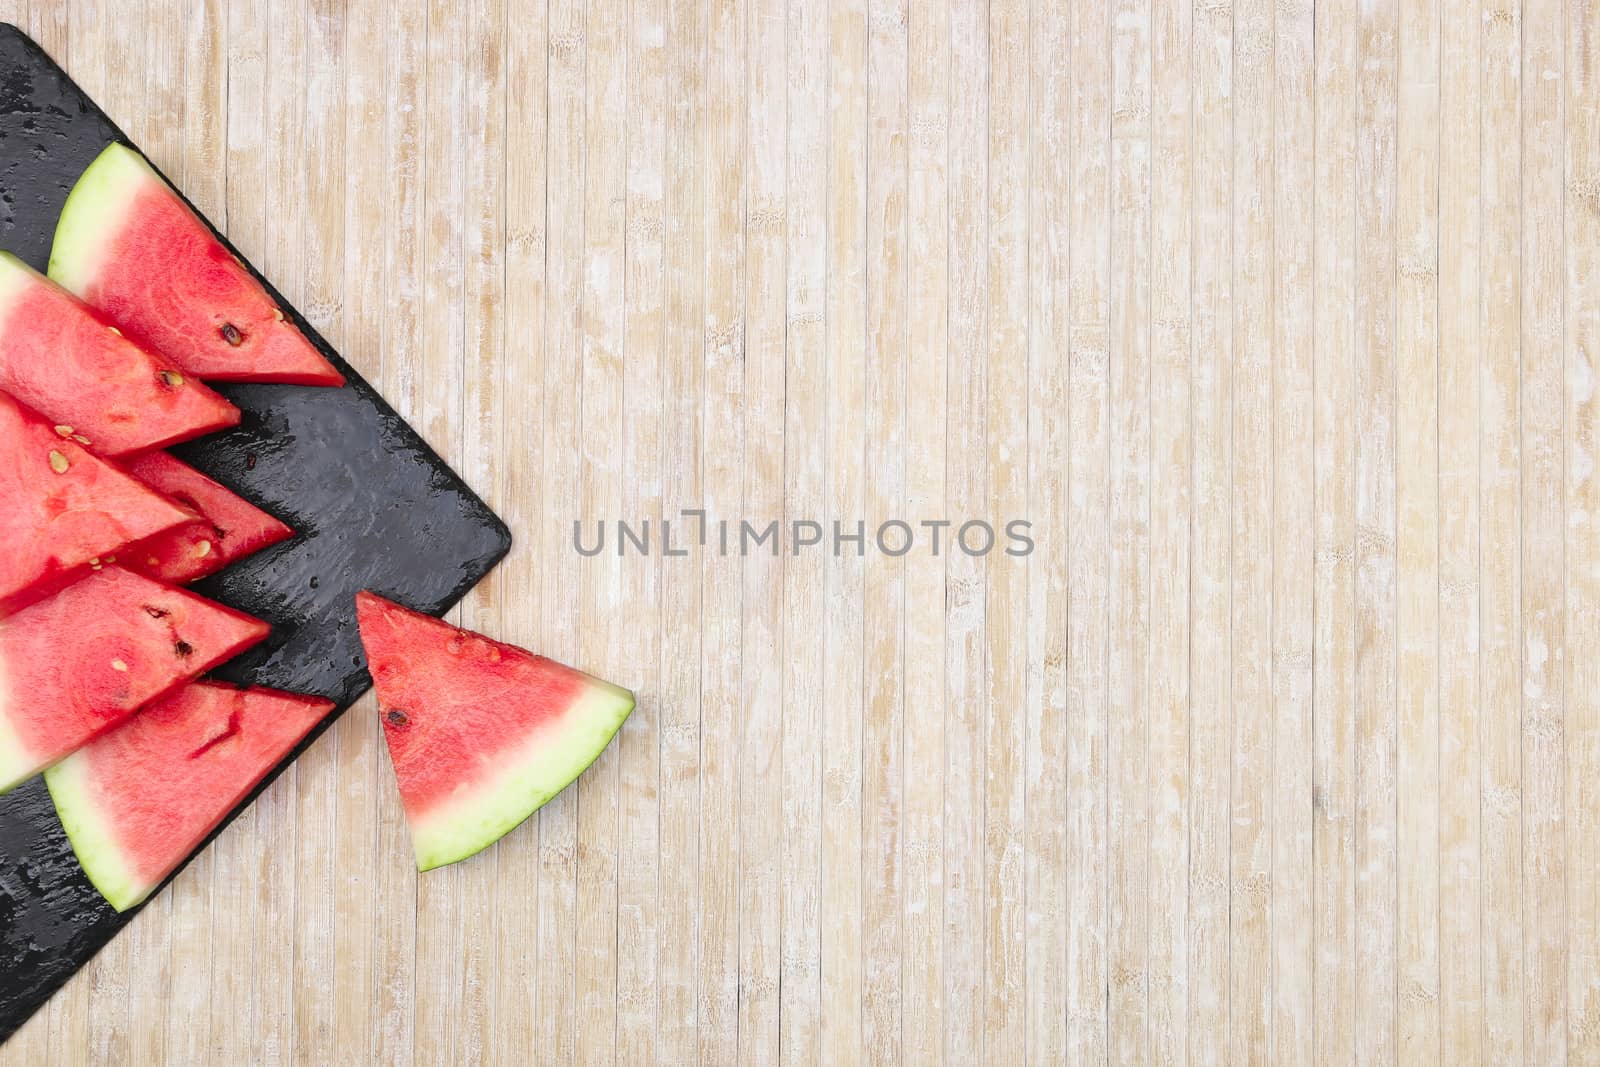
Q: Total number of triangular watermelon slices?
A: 7